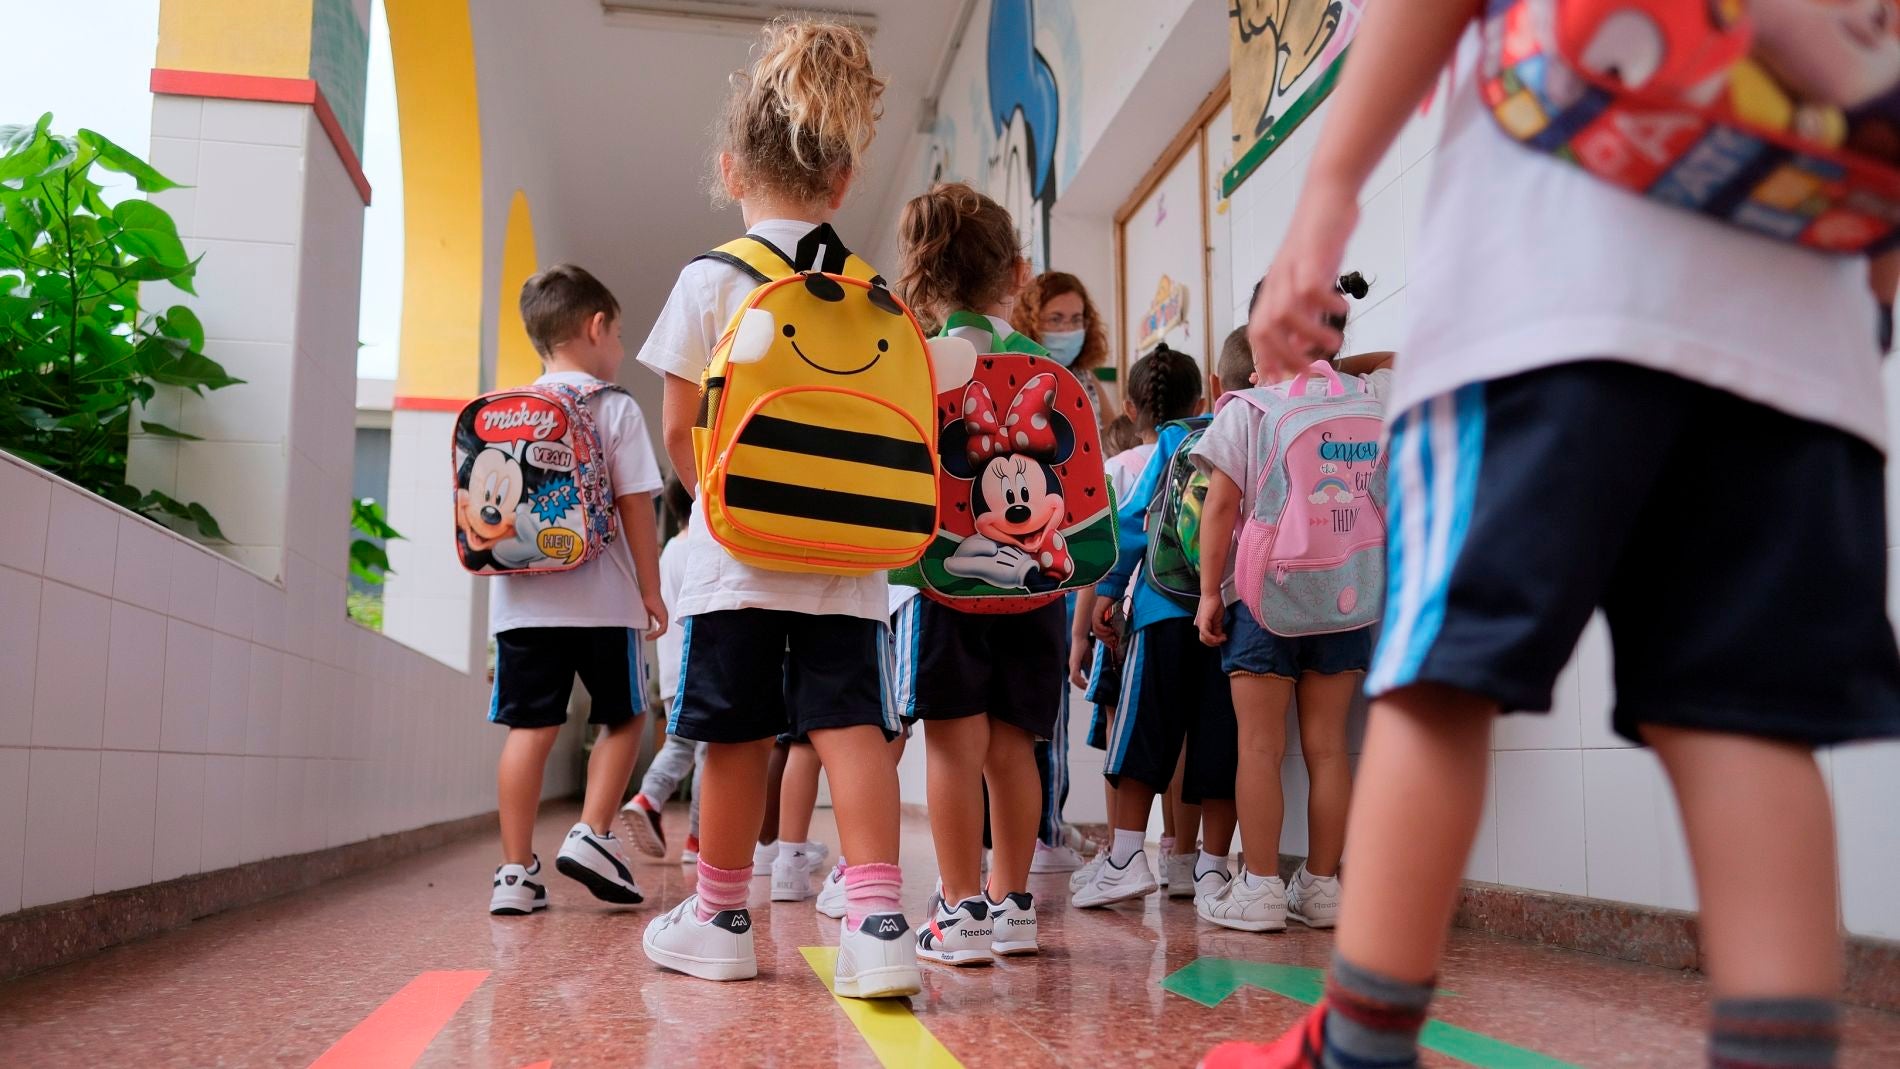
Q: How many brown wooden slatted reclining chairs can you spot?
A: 0